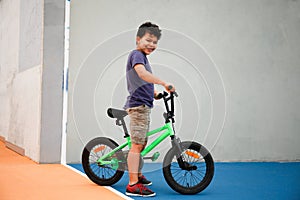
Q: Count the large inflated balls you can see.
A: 0